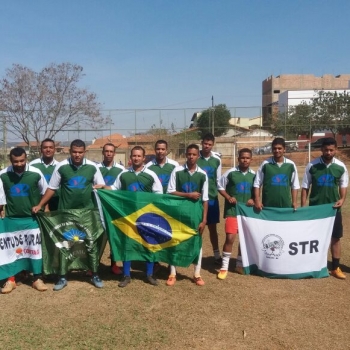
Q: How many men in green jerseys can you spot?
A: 11